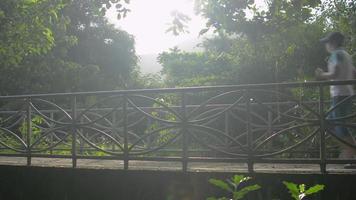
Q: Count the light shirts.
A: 1